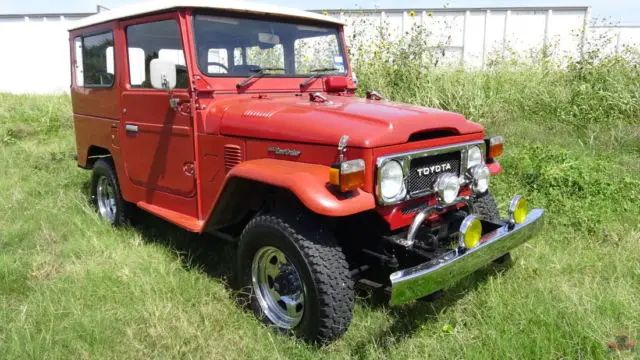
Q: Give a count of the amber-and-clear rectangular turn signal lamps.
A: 2